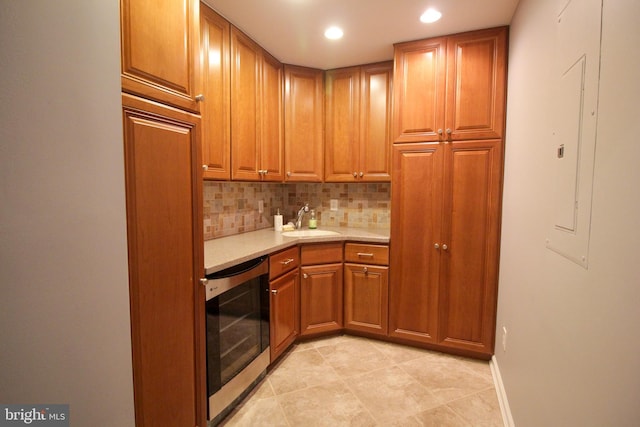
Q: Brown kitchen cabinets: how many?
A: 15